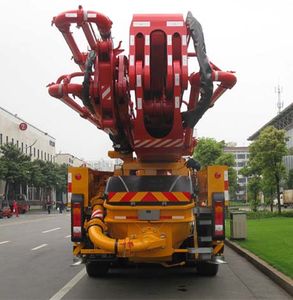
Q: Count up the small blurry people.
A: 3